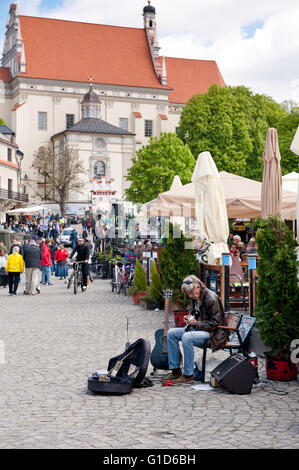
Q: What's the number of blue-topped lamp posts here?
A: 2